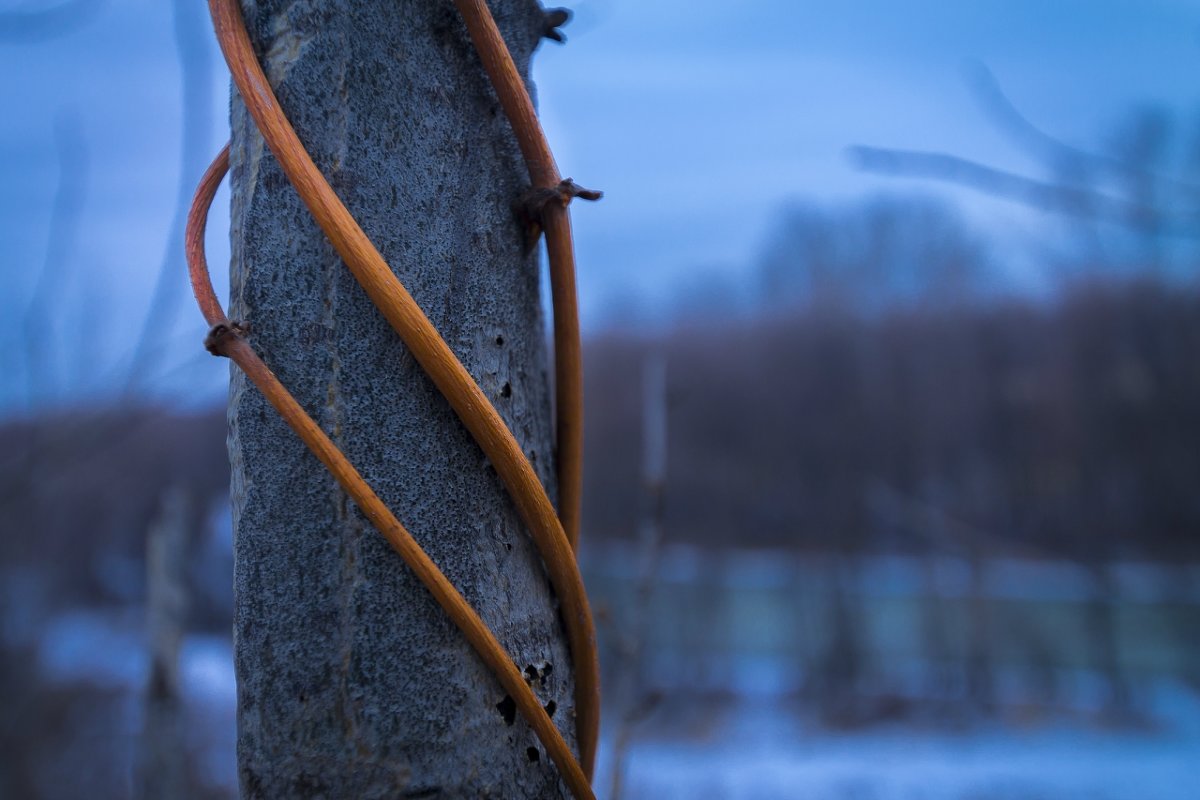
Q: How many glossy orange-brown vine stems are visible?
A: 3